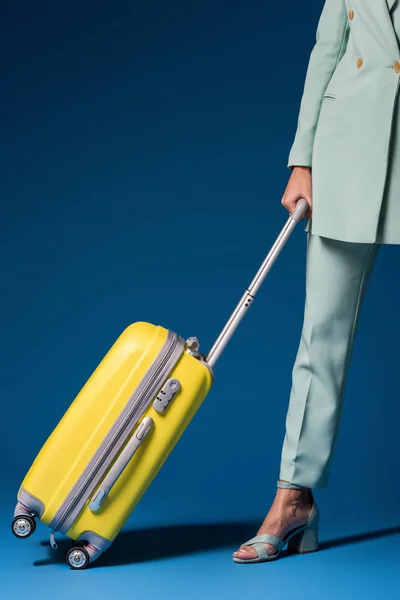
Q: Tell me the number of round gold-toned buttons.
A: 3